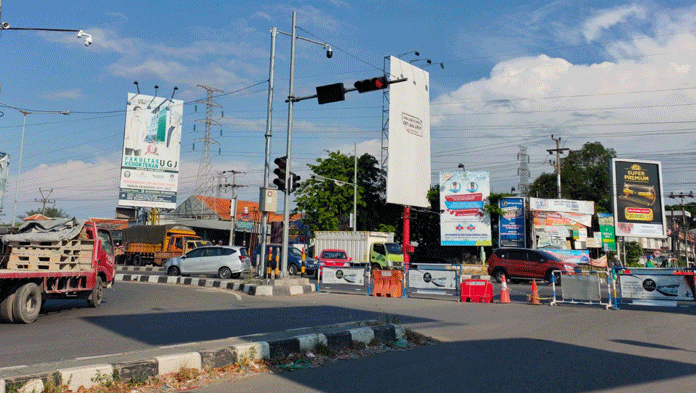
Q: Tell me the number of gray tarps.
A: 1